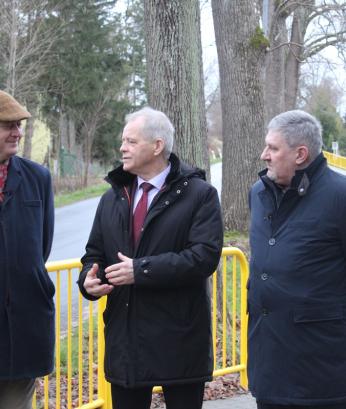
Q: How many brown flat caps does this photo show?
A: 1